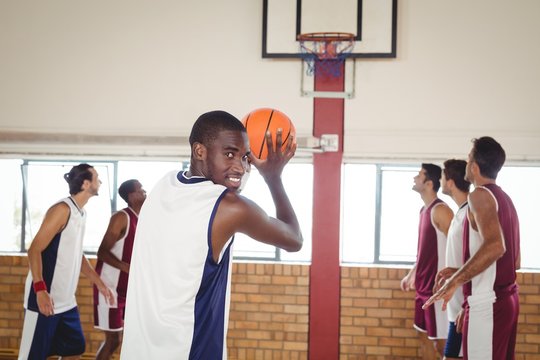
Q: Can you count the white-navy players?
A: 3